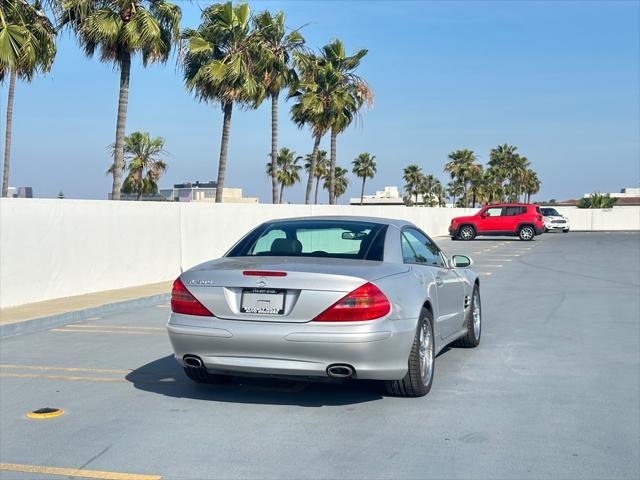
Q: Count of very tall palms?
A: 6